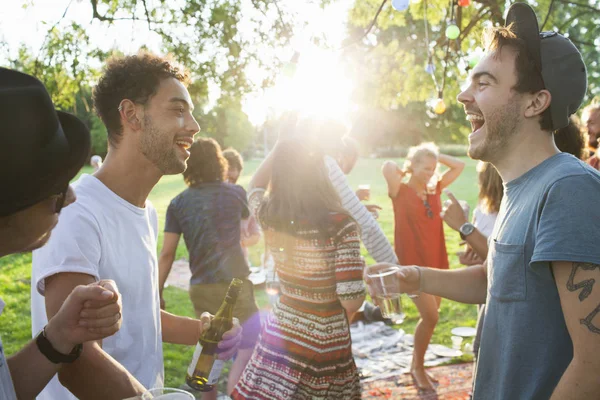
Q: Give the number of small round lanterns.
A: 6